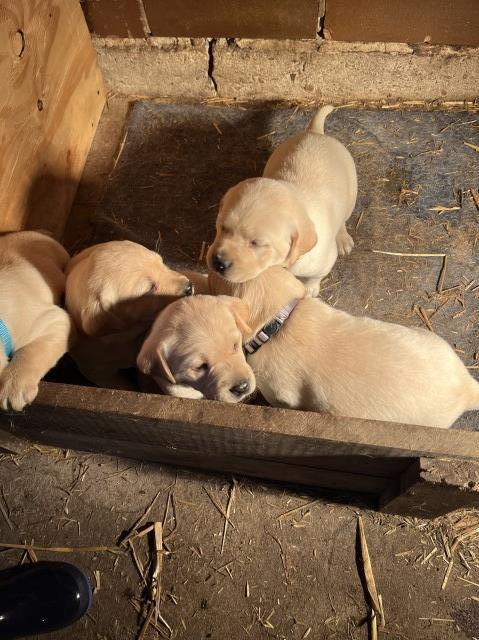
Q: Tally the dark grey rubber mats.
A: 1